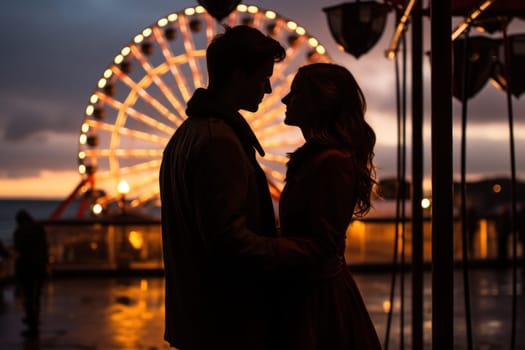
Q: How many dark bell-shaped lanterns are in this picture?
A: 4